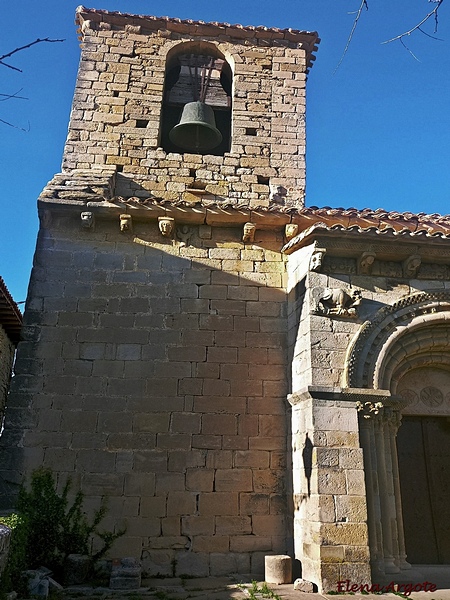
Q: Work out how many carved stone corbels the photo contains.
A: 8